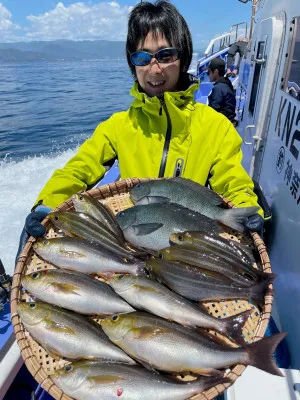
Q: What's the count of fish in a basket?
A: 13